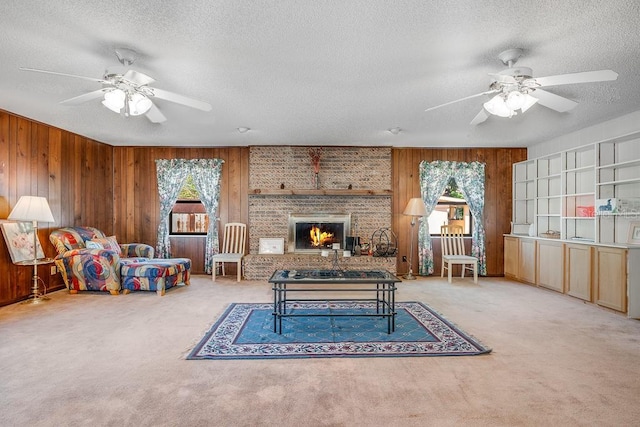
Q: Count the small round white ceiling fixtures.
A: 2